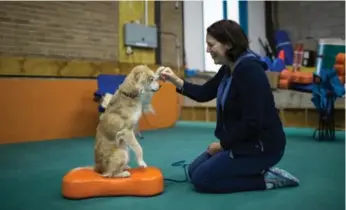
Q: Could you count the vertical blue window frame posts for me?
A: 2